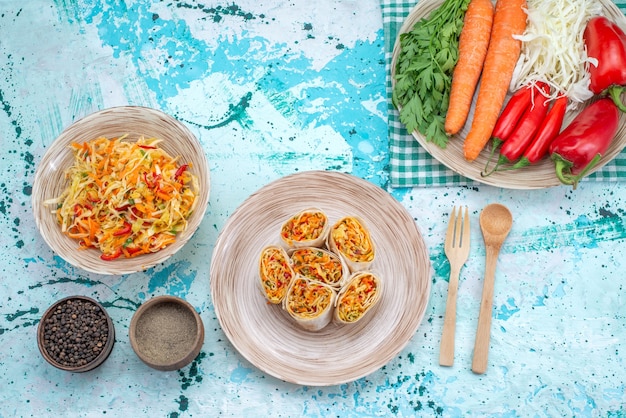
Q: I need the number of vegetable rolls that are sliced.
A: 6